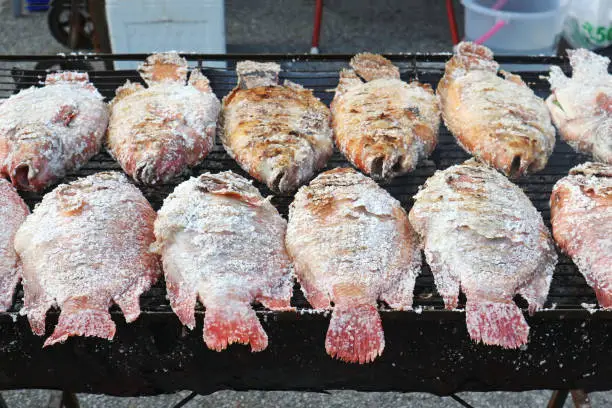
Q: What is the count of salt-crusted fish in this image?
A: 12